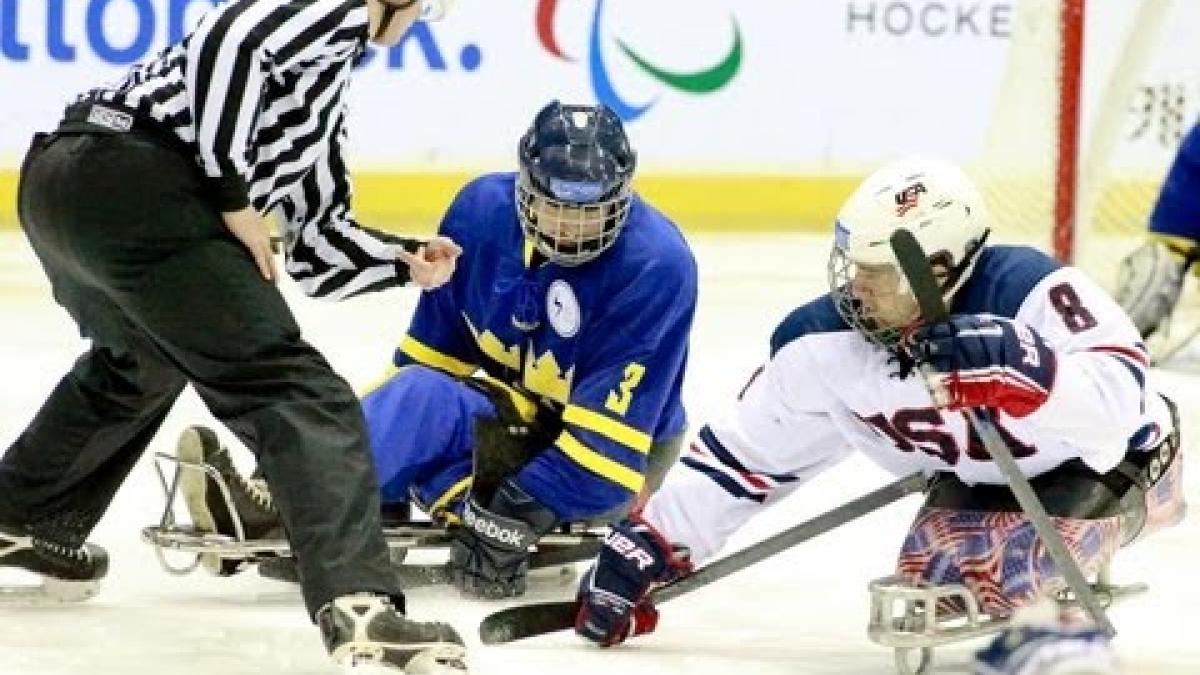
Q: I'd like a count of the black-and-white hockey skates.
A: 2